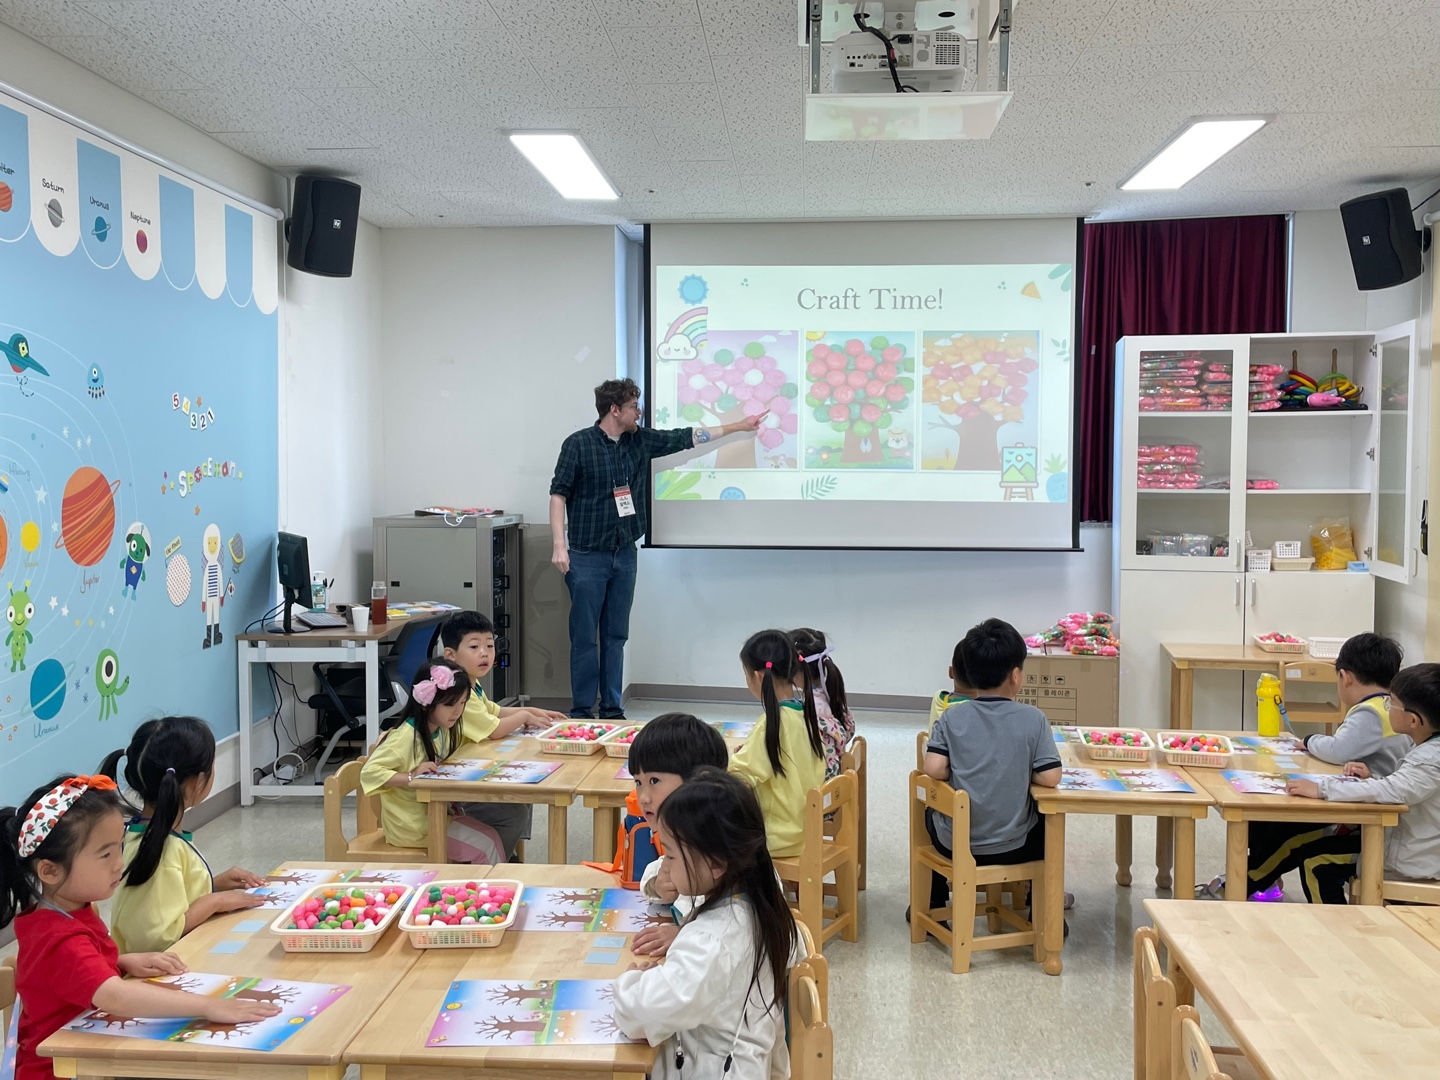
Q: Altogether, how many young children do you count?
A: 12